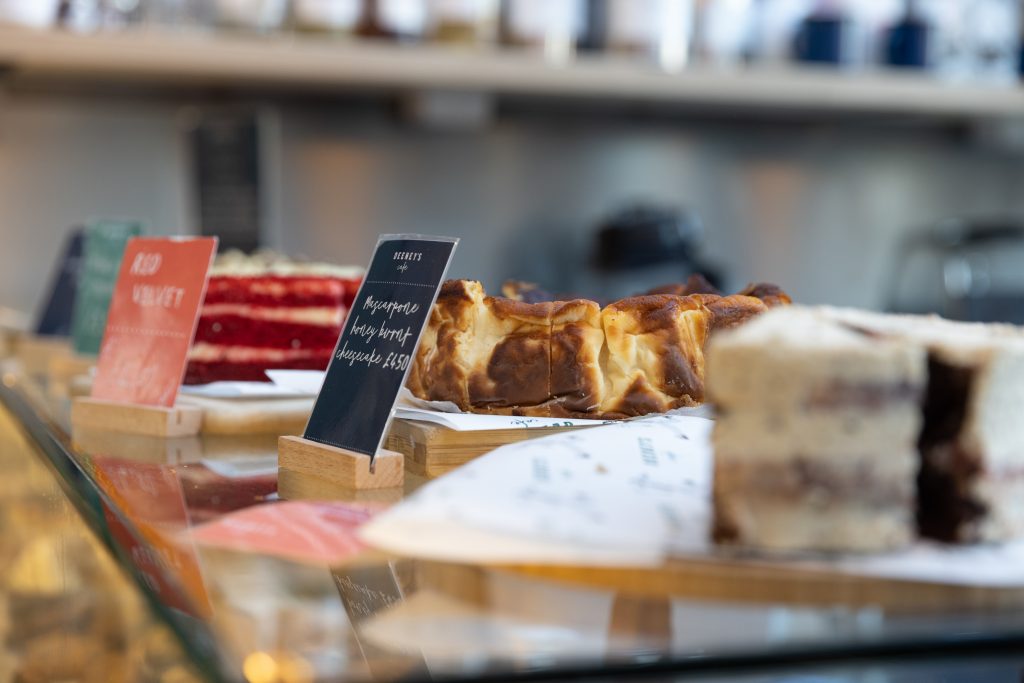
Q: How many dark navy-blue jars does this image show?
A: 2